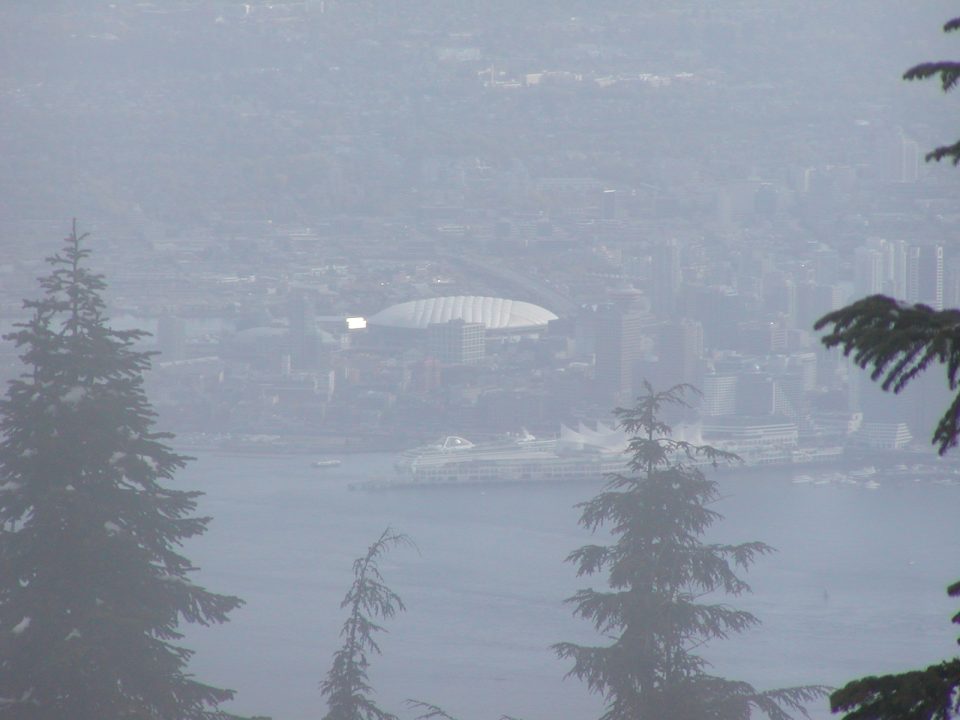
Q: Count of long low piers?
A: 1